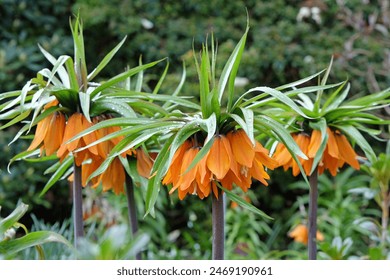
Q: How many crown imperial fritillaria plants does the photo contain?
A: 4